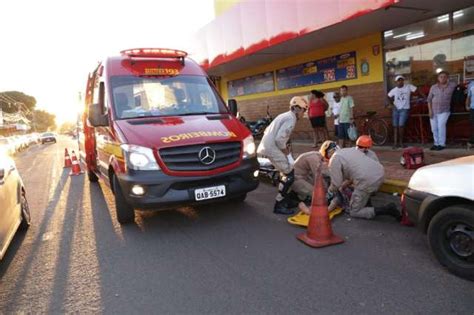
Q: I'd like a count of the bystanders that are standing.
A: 6